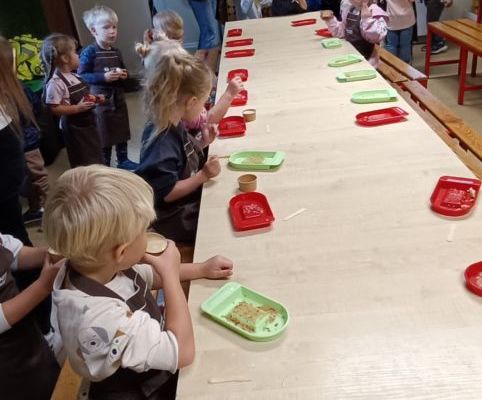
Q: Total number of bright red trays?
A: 12